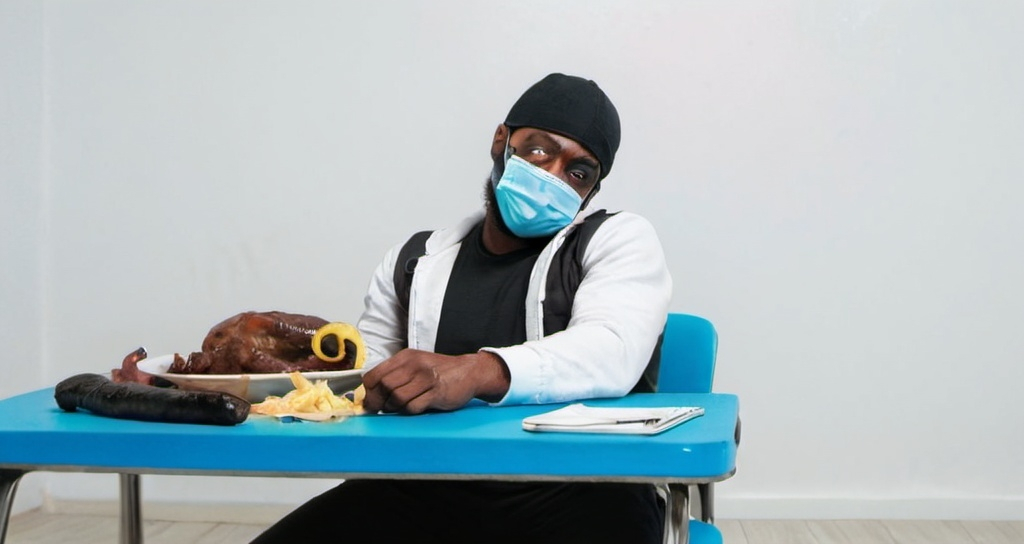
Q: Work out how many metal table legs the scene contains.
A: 4